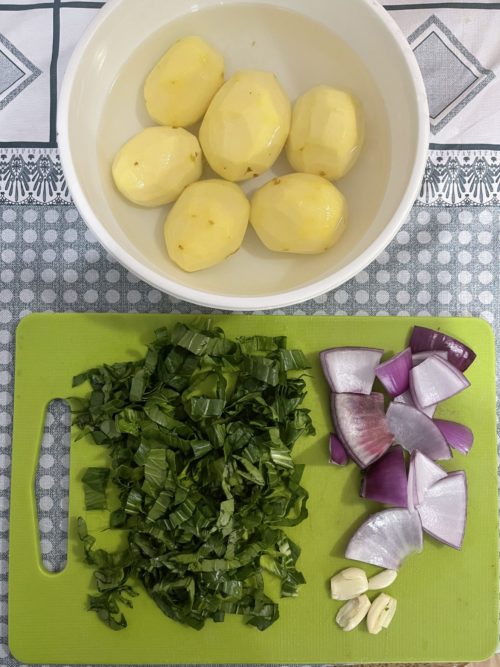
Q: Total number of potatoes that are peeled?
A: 6